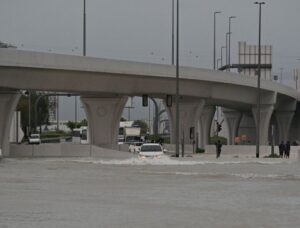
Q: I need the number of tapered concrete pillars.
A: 7